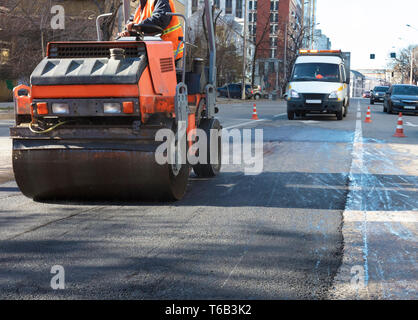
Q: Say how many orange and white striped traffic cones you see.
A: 3